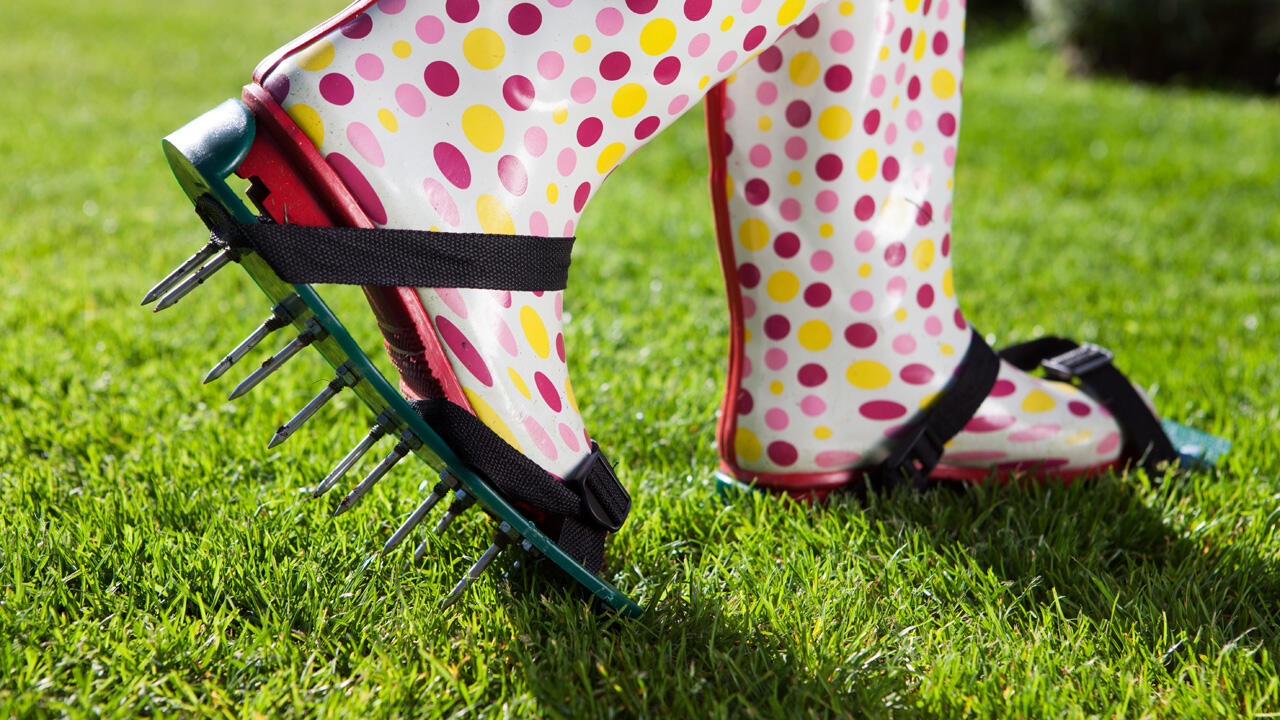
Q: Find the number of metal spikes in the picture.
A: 10